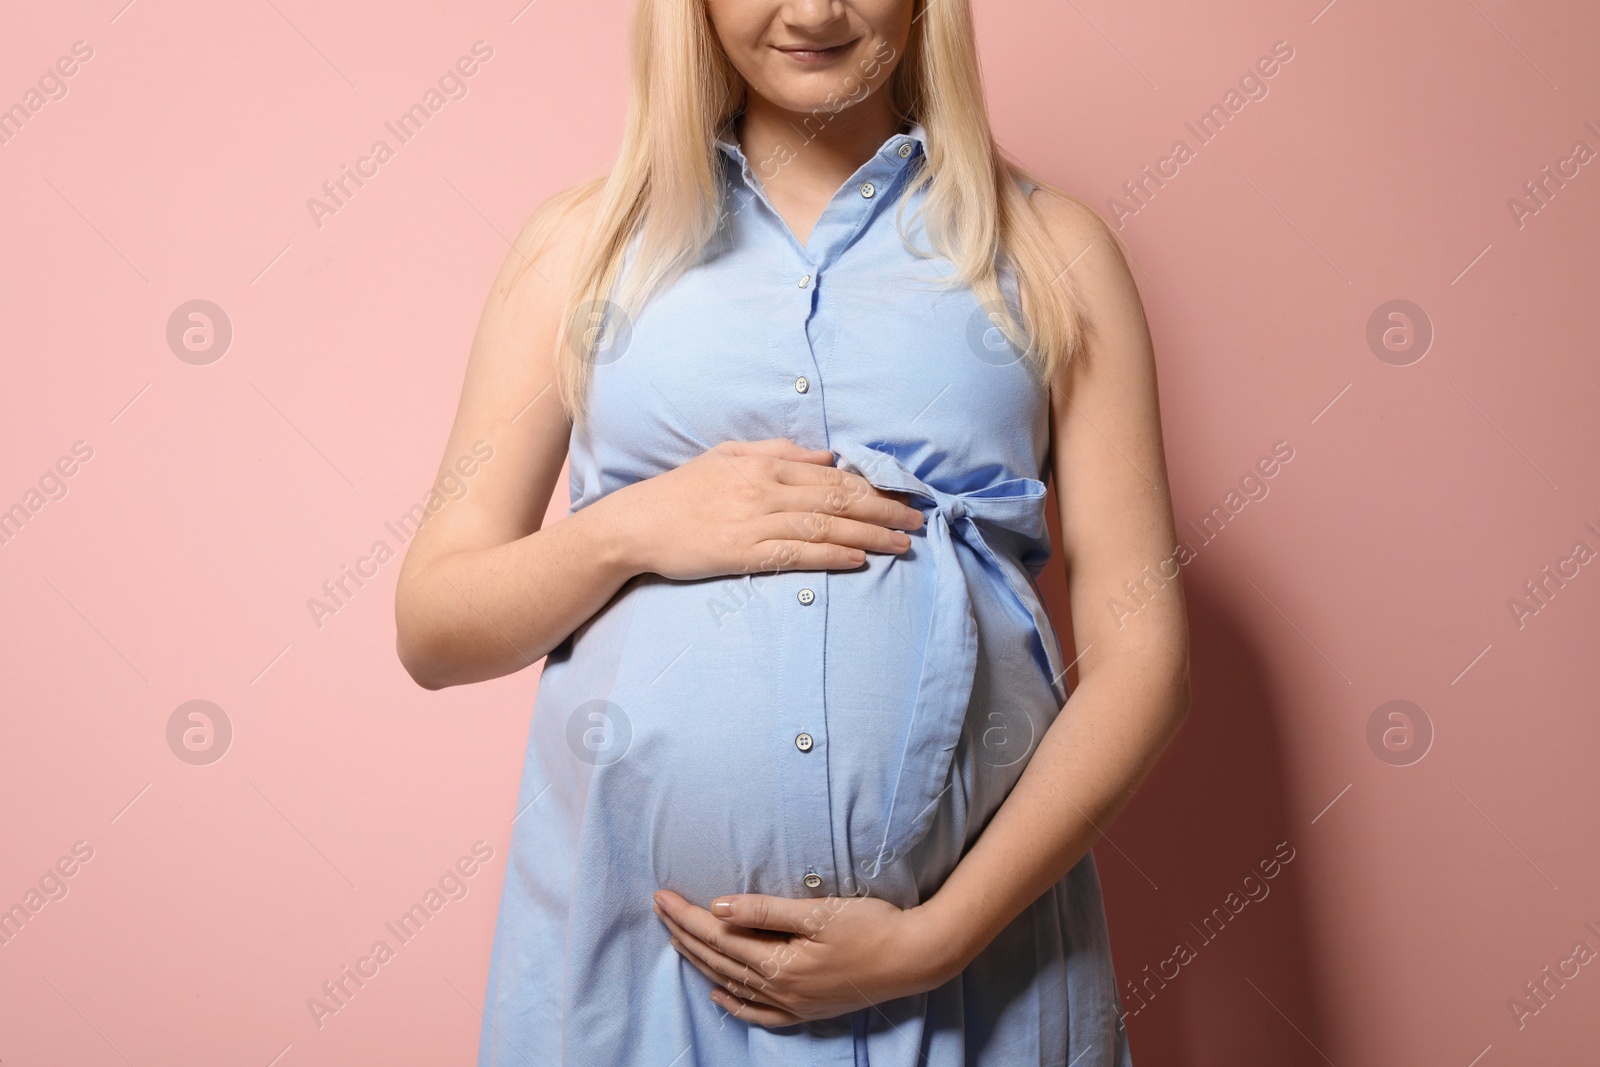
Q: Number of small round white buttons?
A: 7